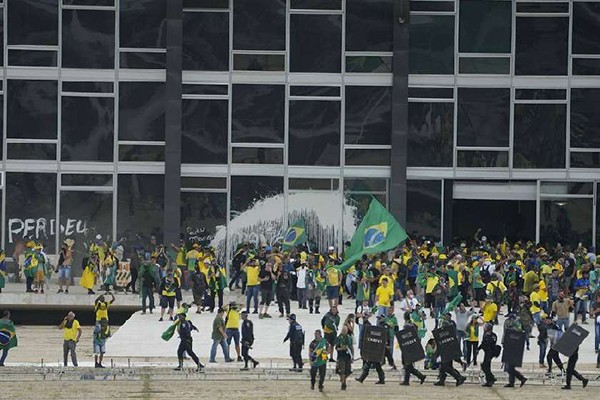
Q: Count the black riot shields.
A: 5